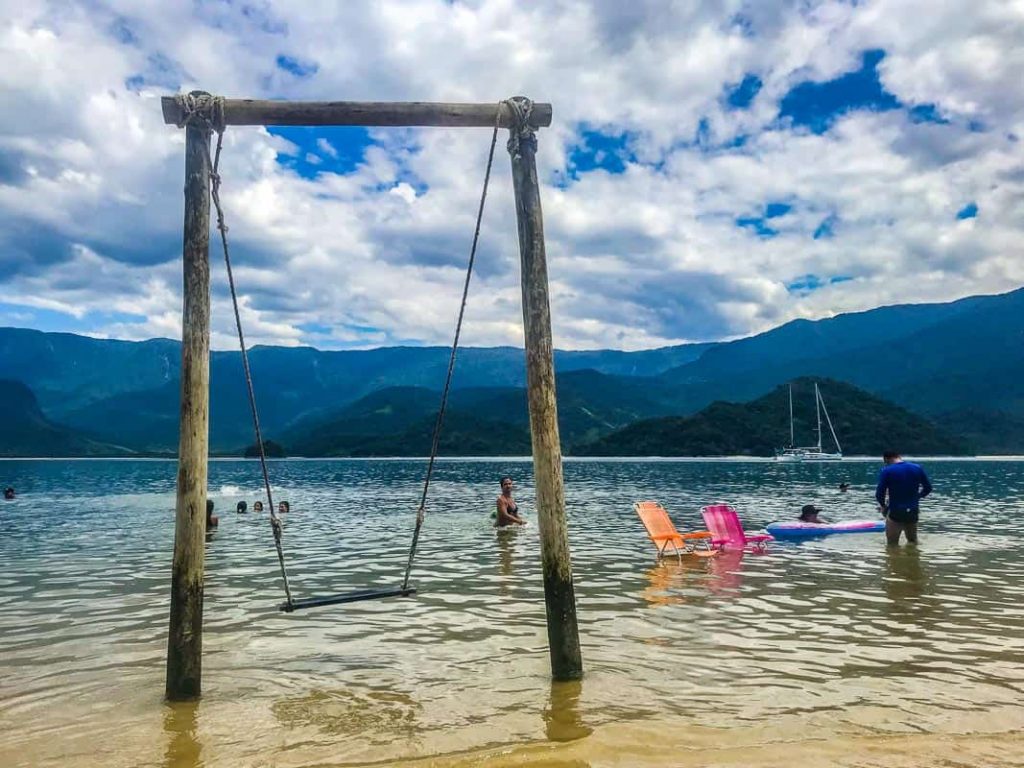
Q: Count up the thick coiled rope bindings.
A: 2